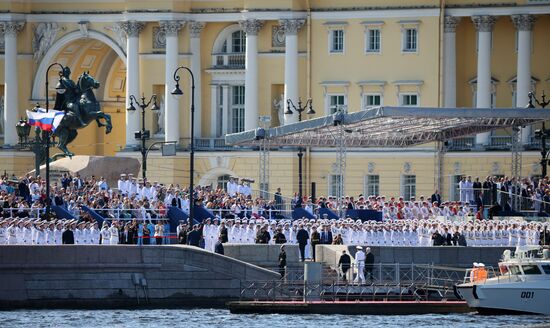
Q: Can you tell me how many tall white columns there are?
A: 9